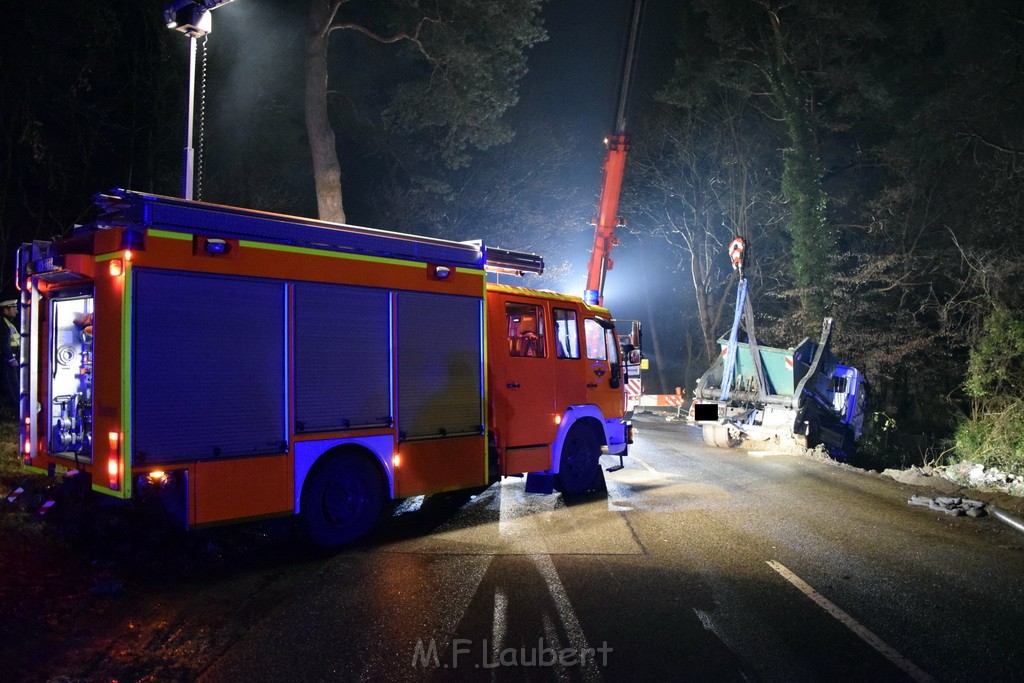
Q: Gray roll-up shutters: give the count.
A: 3